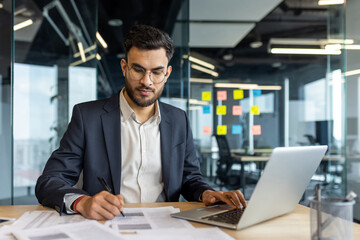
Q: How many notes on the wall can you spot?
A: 12